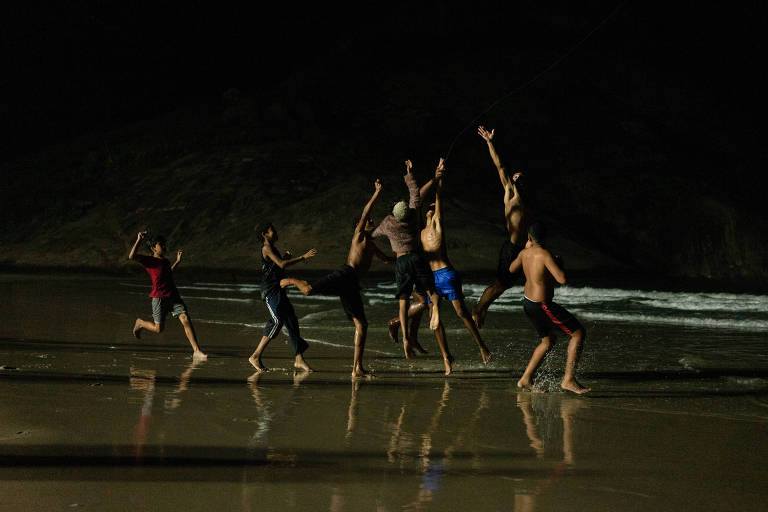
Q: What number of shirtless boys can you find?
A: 4